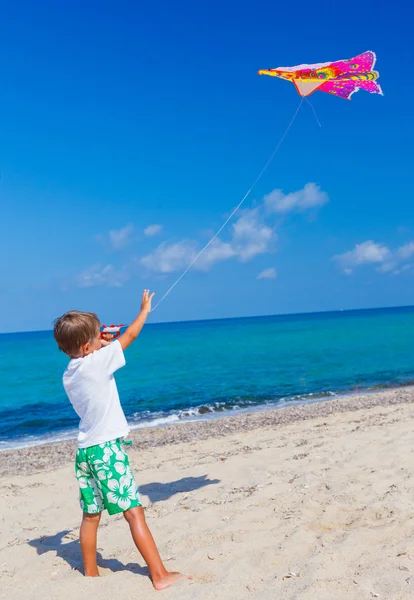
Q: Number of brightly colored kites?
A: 1